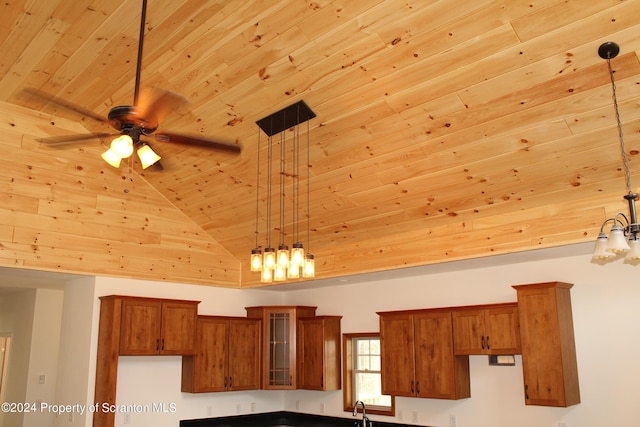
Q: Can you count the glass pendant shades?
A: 8